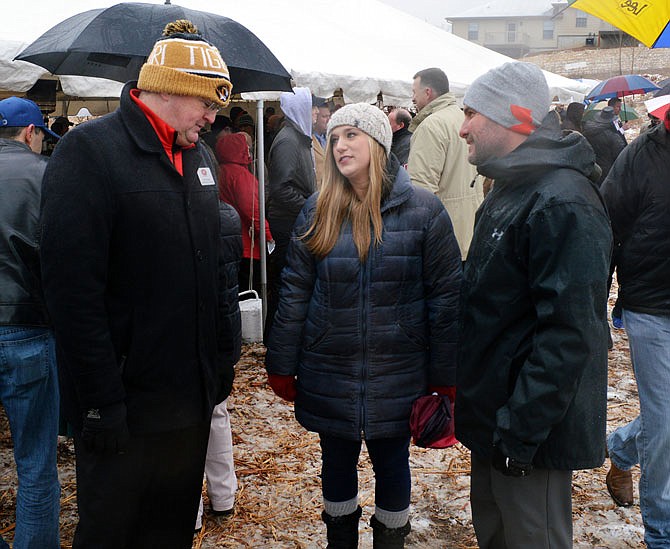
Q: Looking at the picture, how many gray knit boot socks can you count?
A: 2